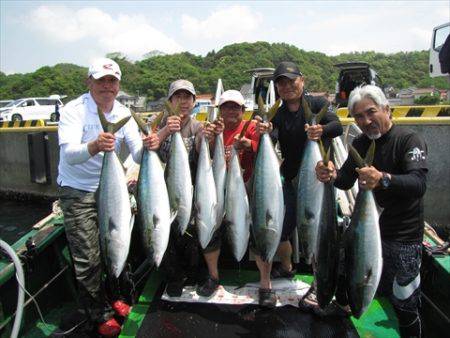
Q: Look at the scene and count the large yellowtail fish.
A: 10